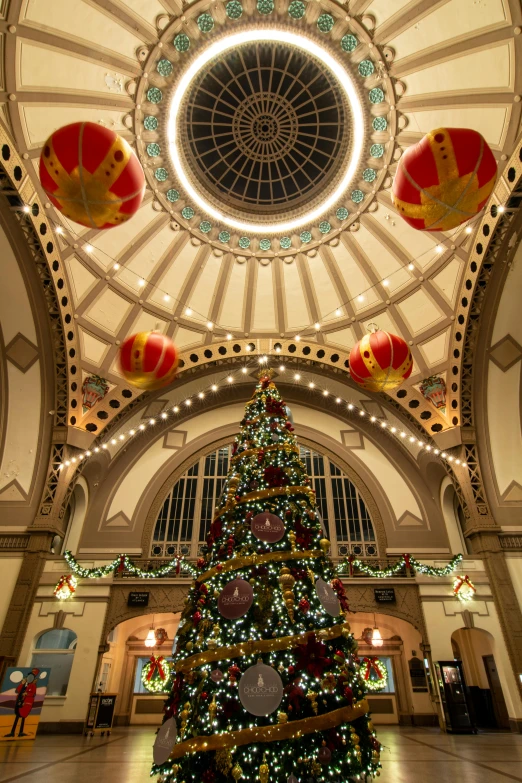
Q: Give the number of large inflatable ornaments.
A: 4